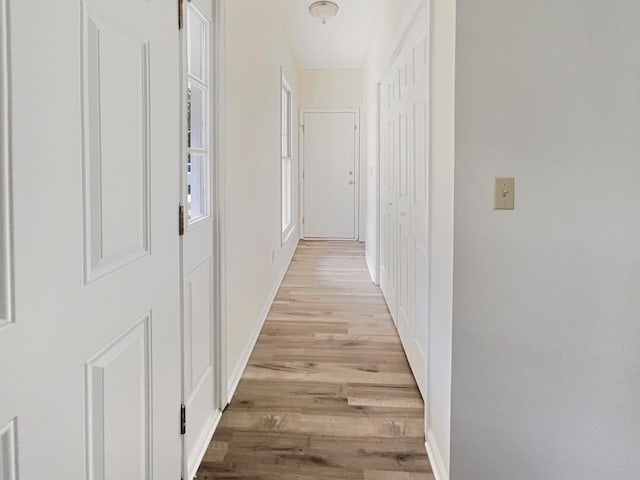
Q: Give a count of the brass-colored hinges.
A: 3